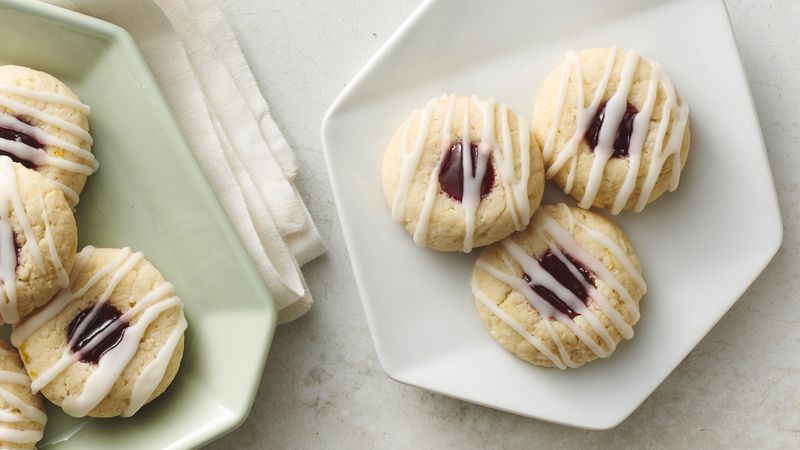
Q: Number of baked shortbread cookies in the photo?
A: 7